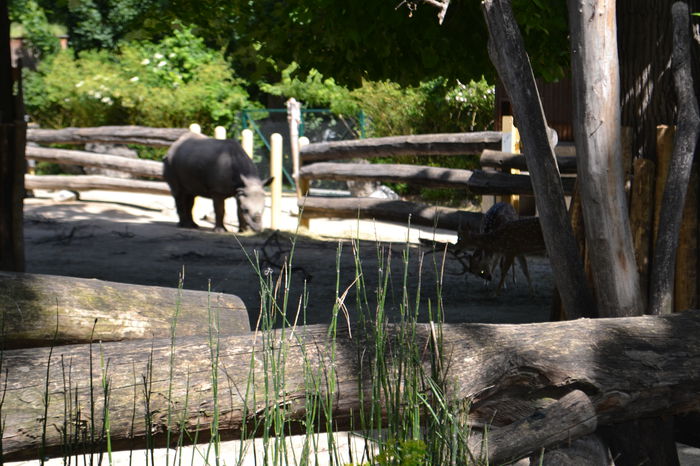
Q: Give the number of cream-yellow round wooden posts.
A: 5